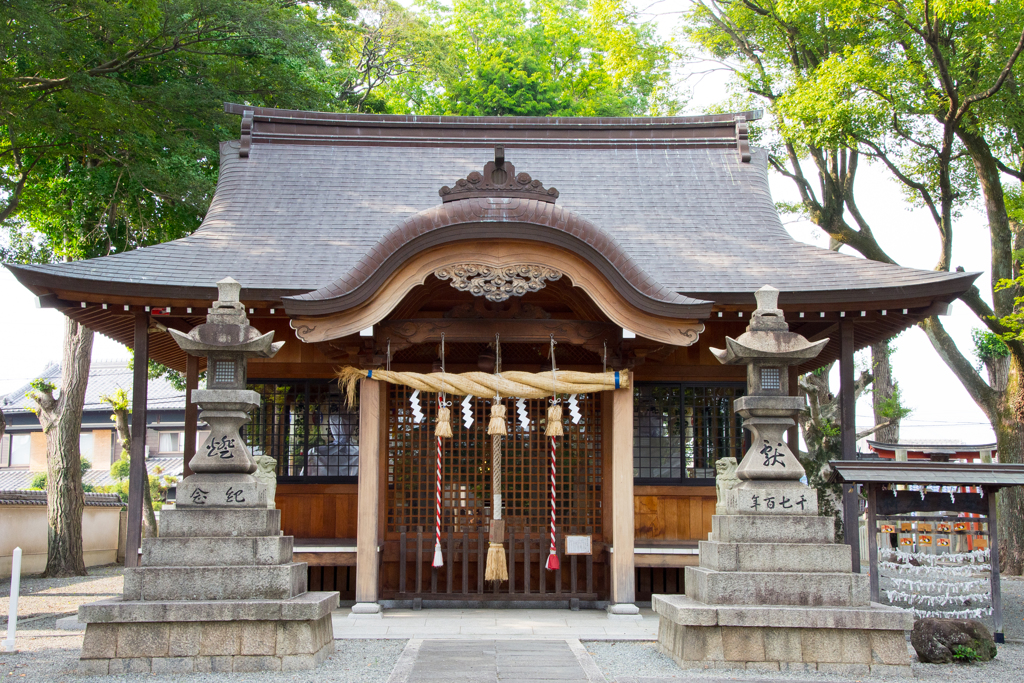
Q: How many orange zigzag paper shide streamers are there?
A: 0